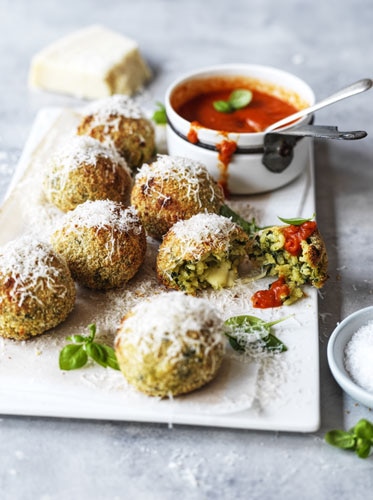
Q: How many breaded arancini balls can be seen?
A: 7